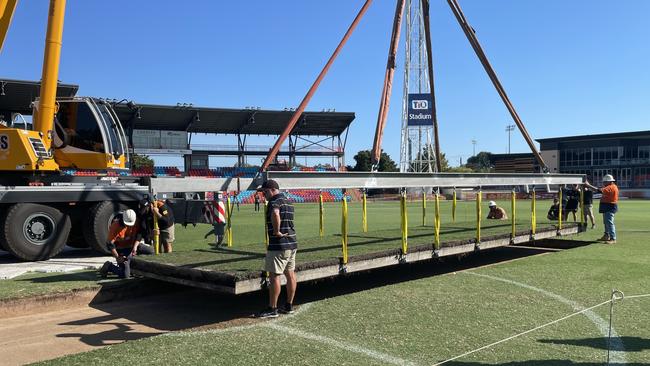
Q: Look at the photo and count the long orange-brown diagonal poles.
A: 4